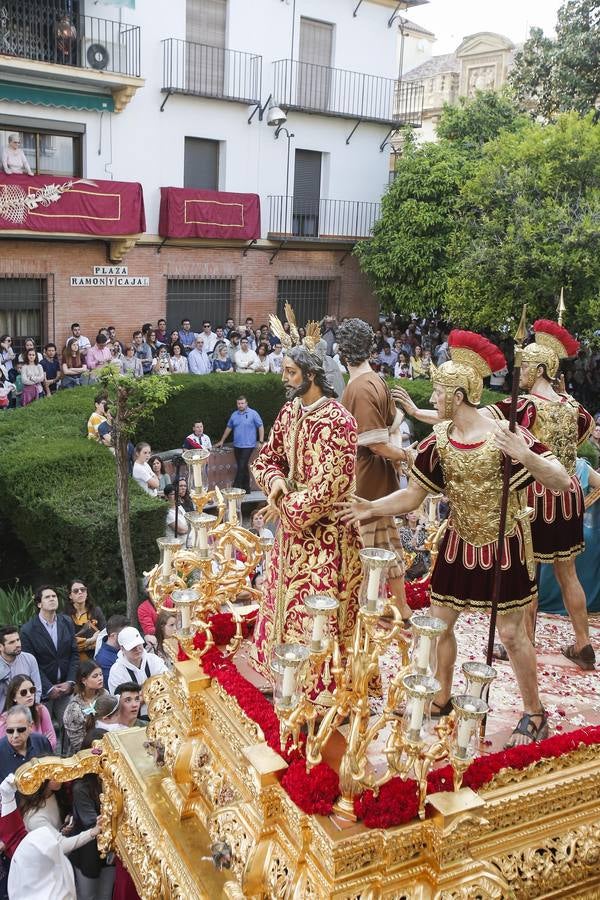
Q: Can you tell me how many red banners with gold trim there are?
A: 2